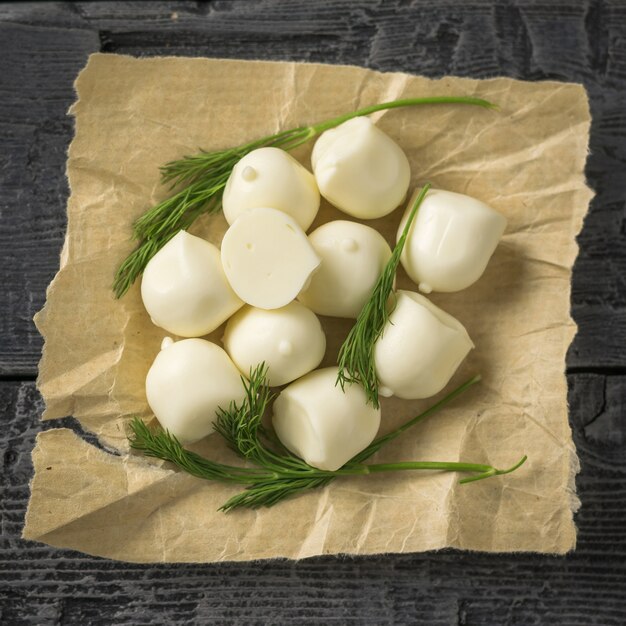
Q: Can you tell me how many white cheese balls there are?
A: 10